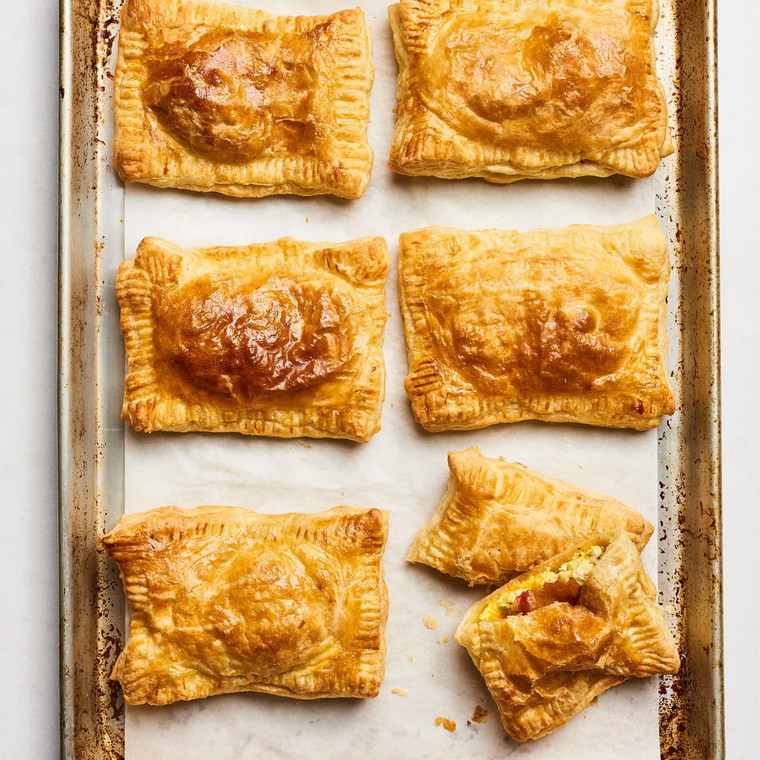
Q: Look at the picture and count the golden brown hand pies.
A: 6